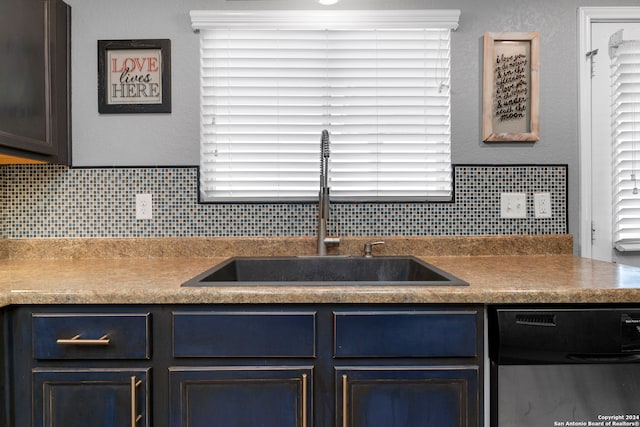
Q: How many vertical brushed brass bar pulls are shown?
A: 3